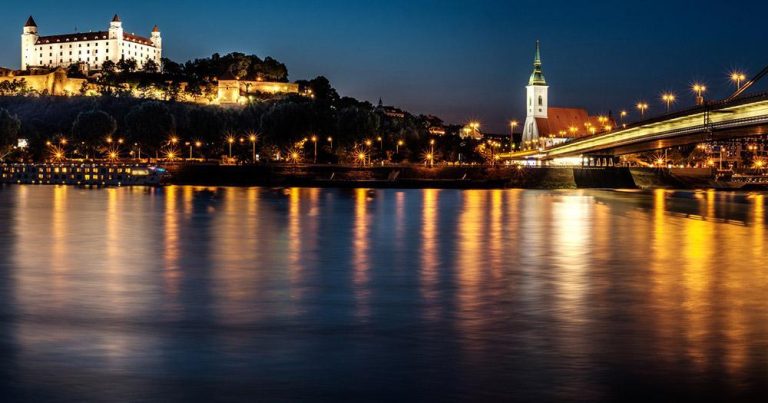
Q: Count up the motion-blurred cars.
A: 0